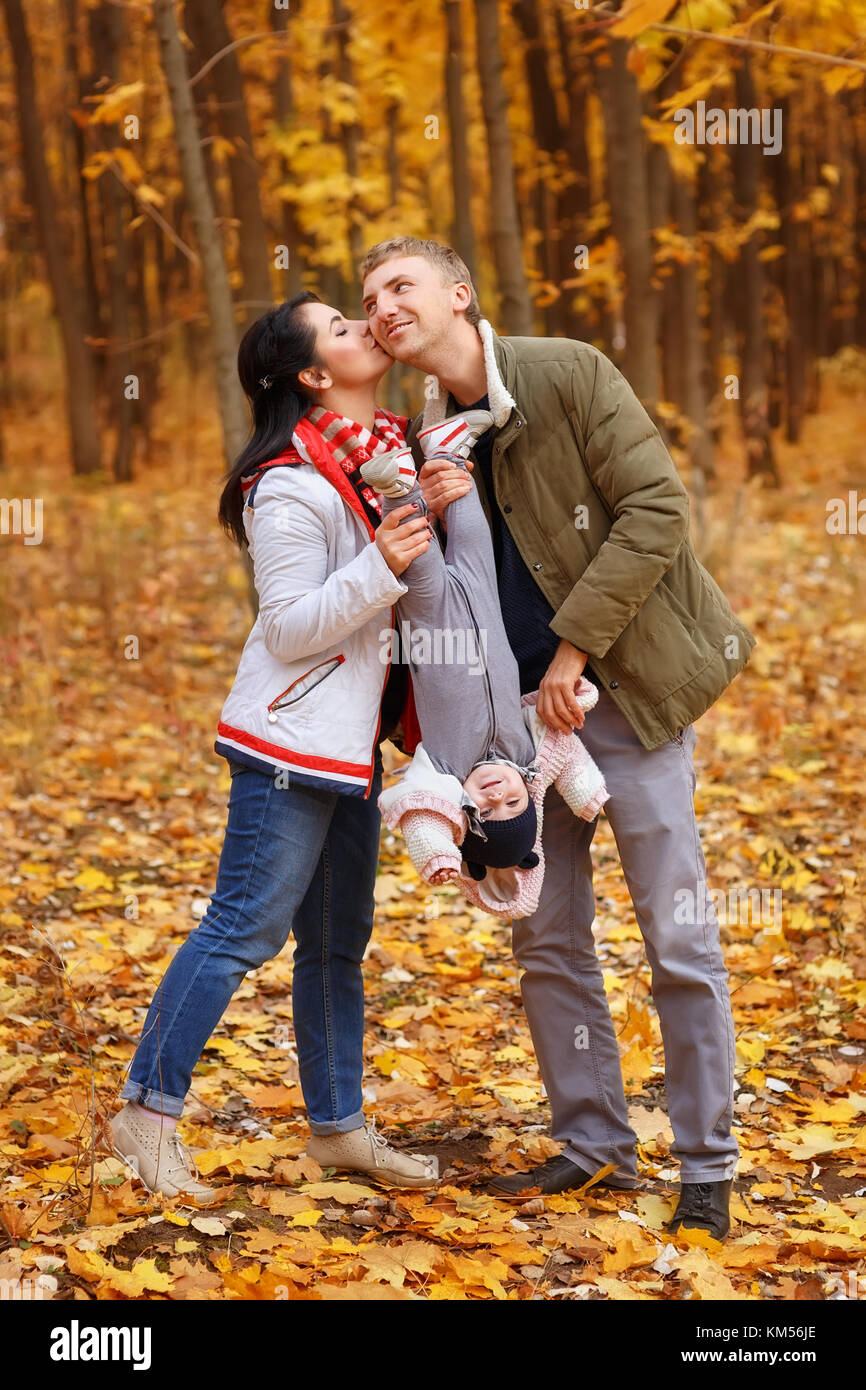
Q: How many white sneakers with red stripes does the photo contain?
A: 2